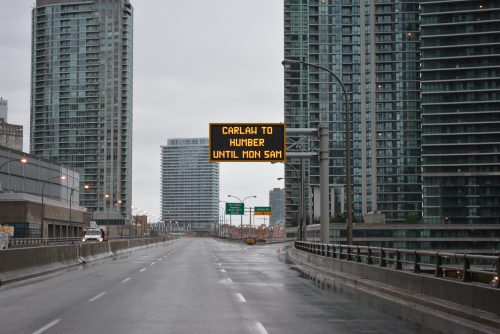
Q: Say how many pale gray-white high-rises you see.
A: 1